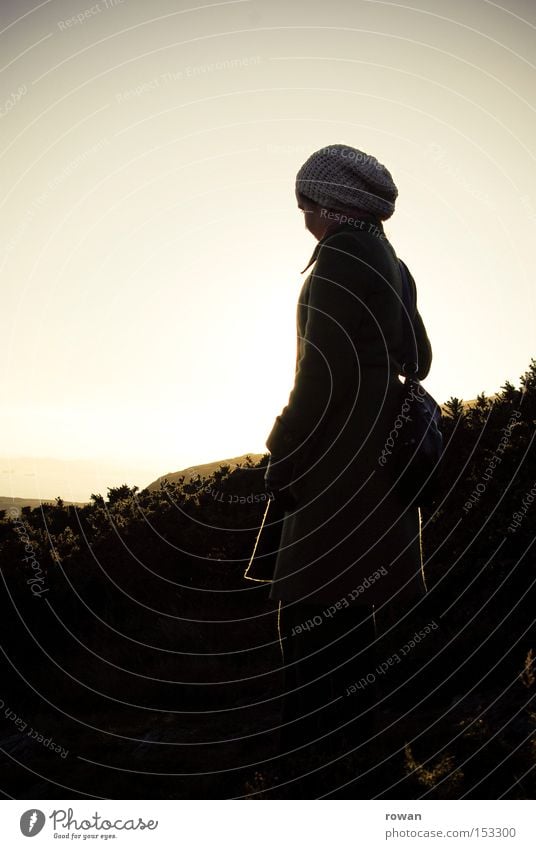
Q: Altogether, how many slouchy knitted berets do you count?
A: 1